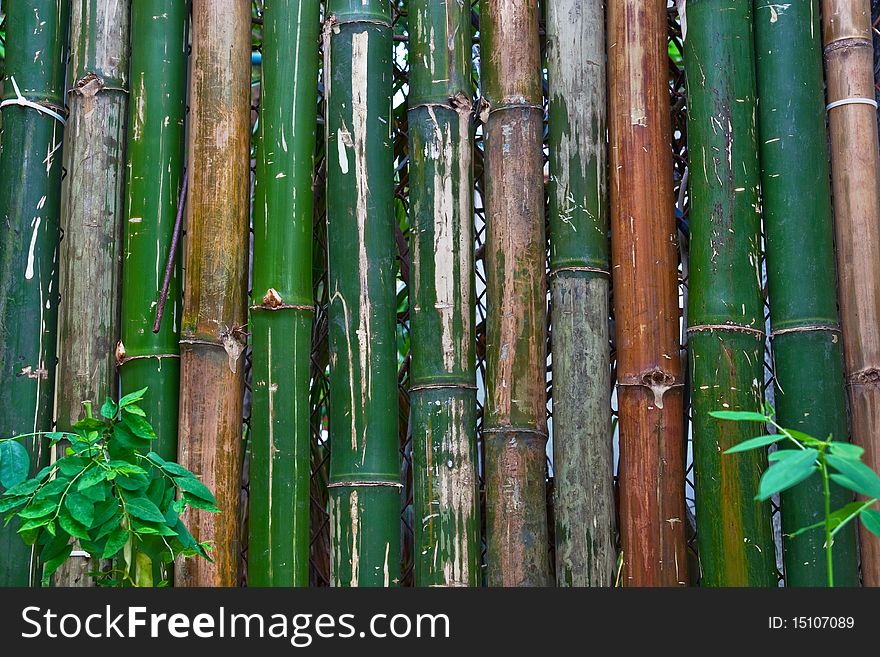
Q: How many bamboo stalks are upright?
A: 13